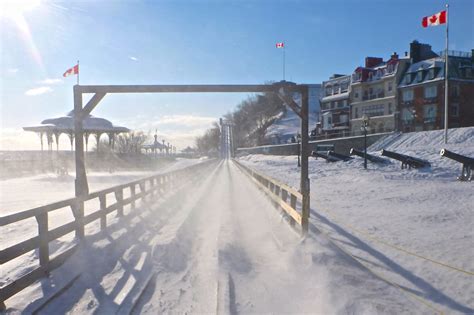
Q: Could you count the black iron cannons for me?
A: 5